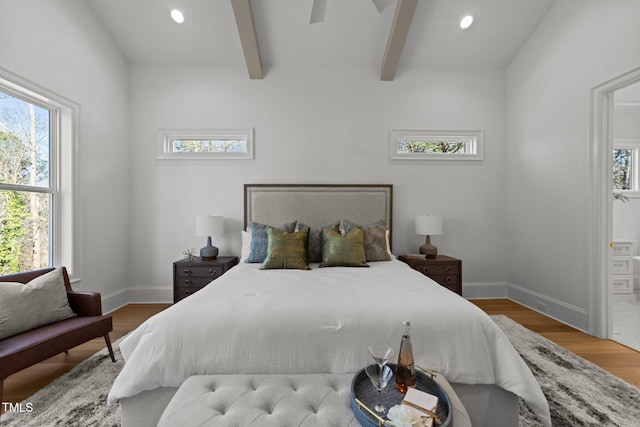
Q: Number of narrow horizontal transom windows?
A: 2